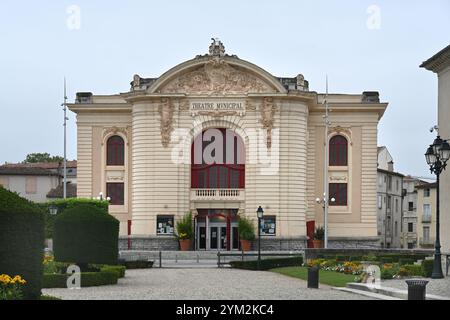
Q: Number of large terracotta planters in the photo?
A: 3